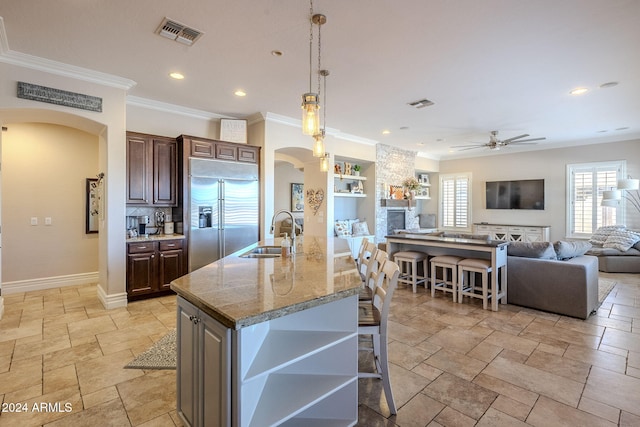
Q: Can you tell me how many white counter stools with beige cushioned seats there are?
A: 3